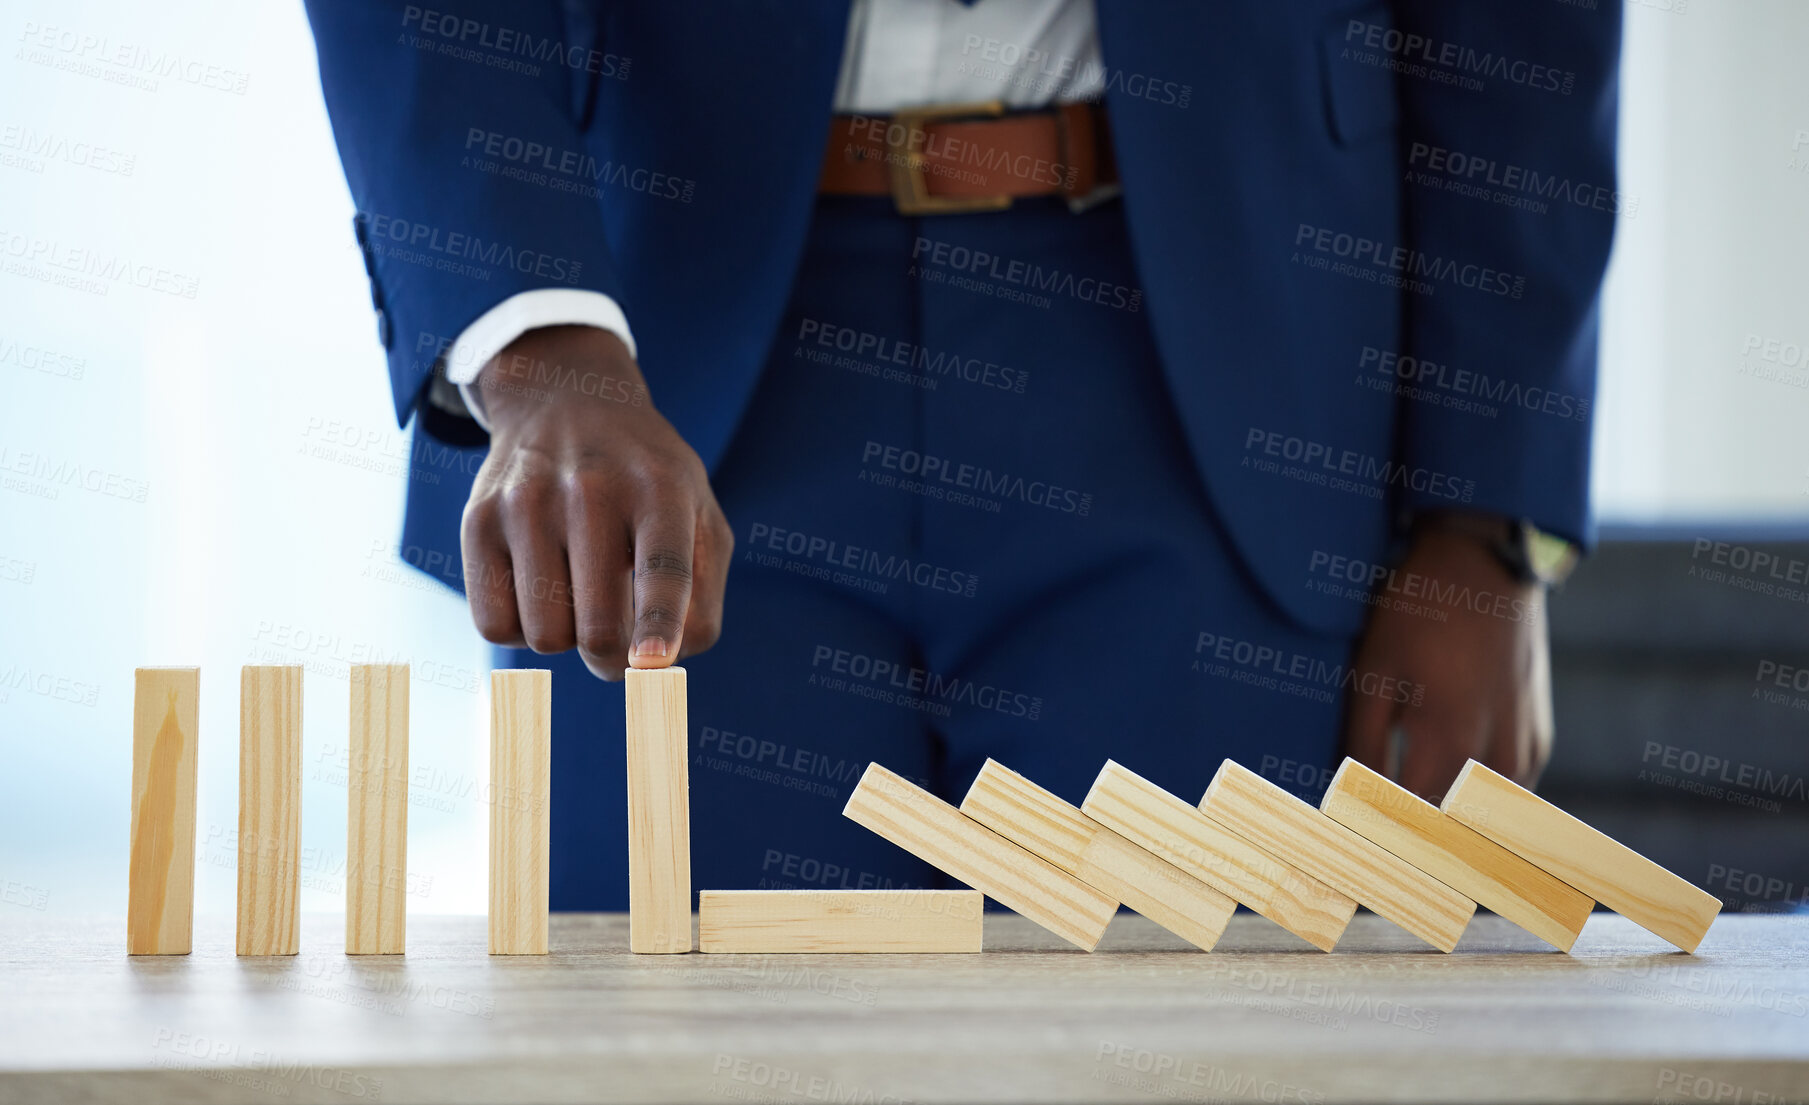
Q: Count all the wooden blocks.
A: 12